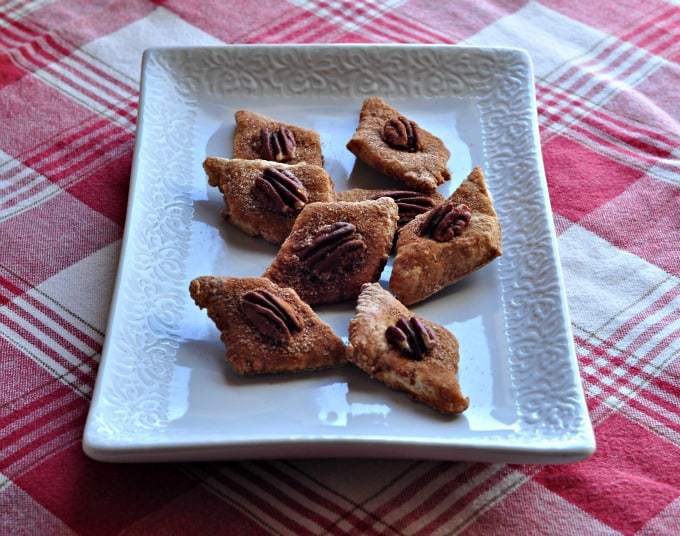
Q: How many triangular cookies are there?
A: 0